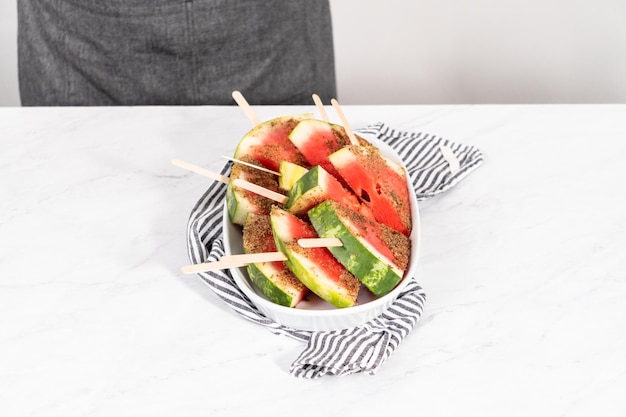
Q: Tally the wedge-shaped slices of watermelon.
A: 8